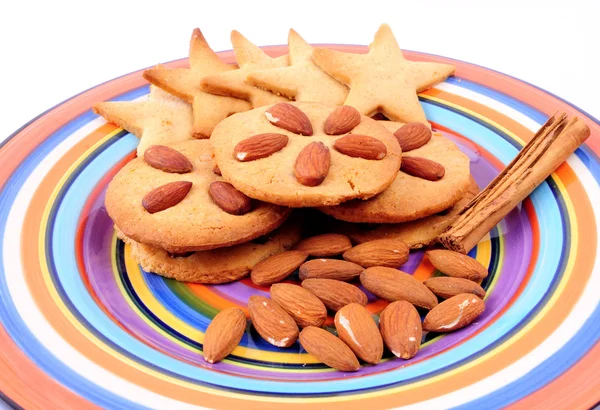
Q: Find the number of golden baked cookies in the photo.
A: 10